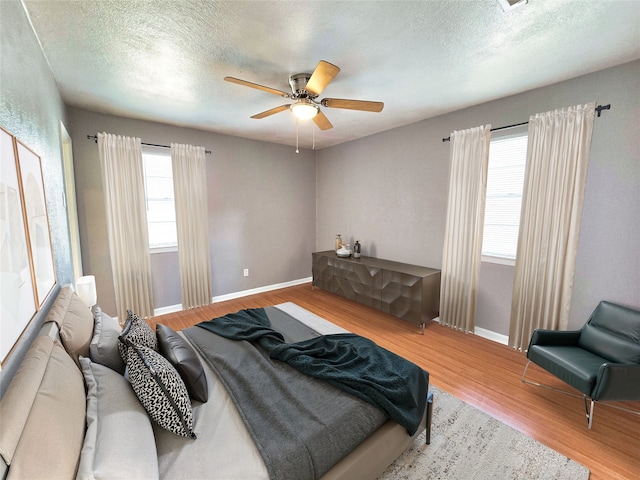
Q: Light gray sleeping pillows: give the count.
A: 2